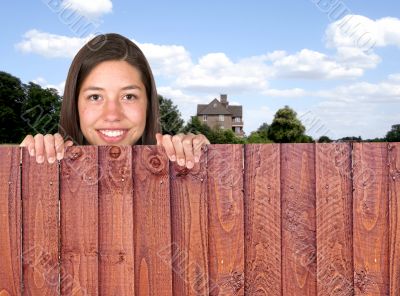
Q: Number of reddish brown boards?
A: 12